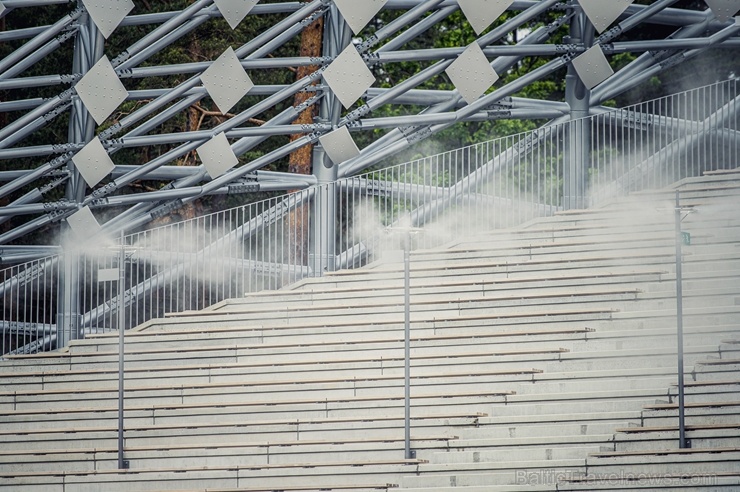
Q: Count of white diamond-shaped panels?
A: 15